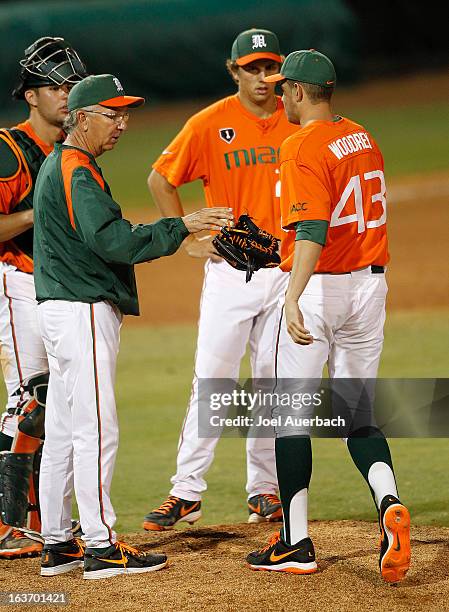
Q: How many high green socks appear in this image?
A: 2